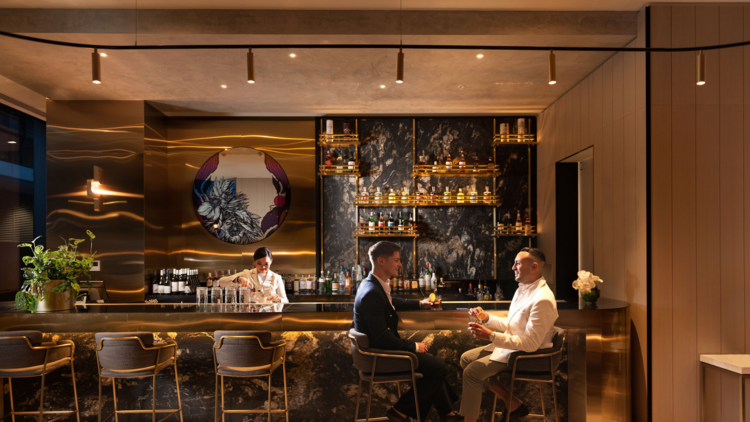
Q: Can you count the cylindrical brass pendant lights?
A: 5